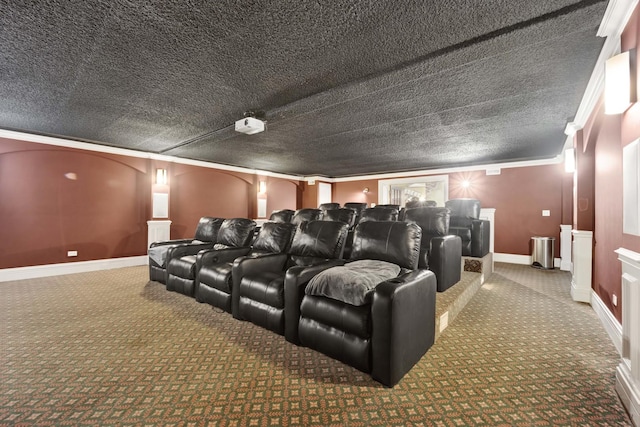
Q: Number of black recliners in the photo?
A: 15